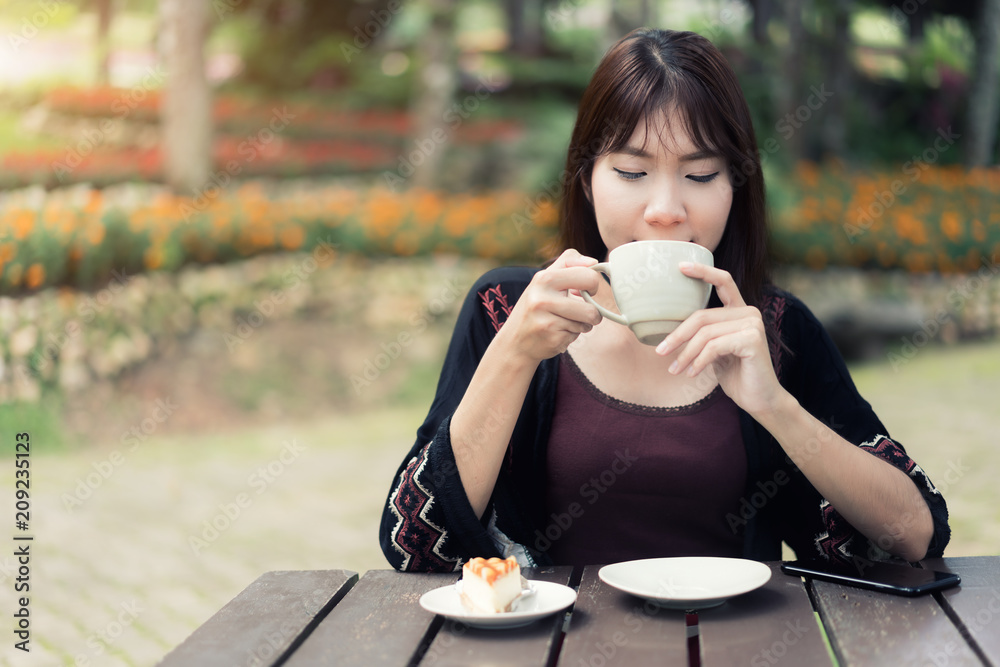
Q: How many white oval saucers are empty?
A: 1